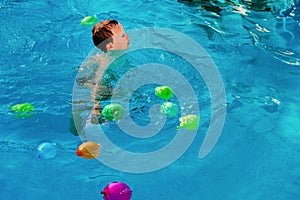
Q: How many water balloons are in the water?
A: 9